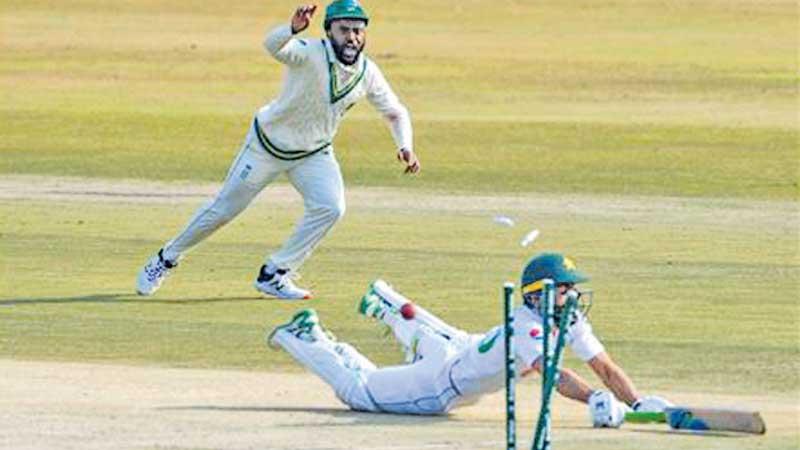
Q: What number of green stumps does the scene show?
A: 3